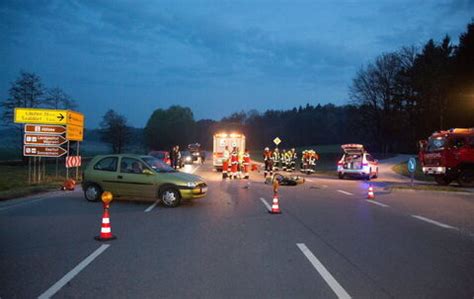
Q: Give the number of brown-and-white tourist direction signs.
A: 3